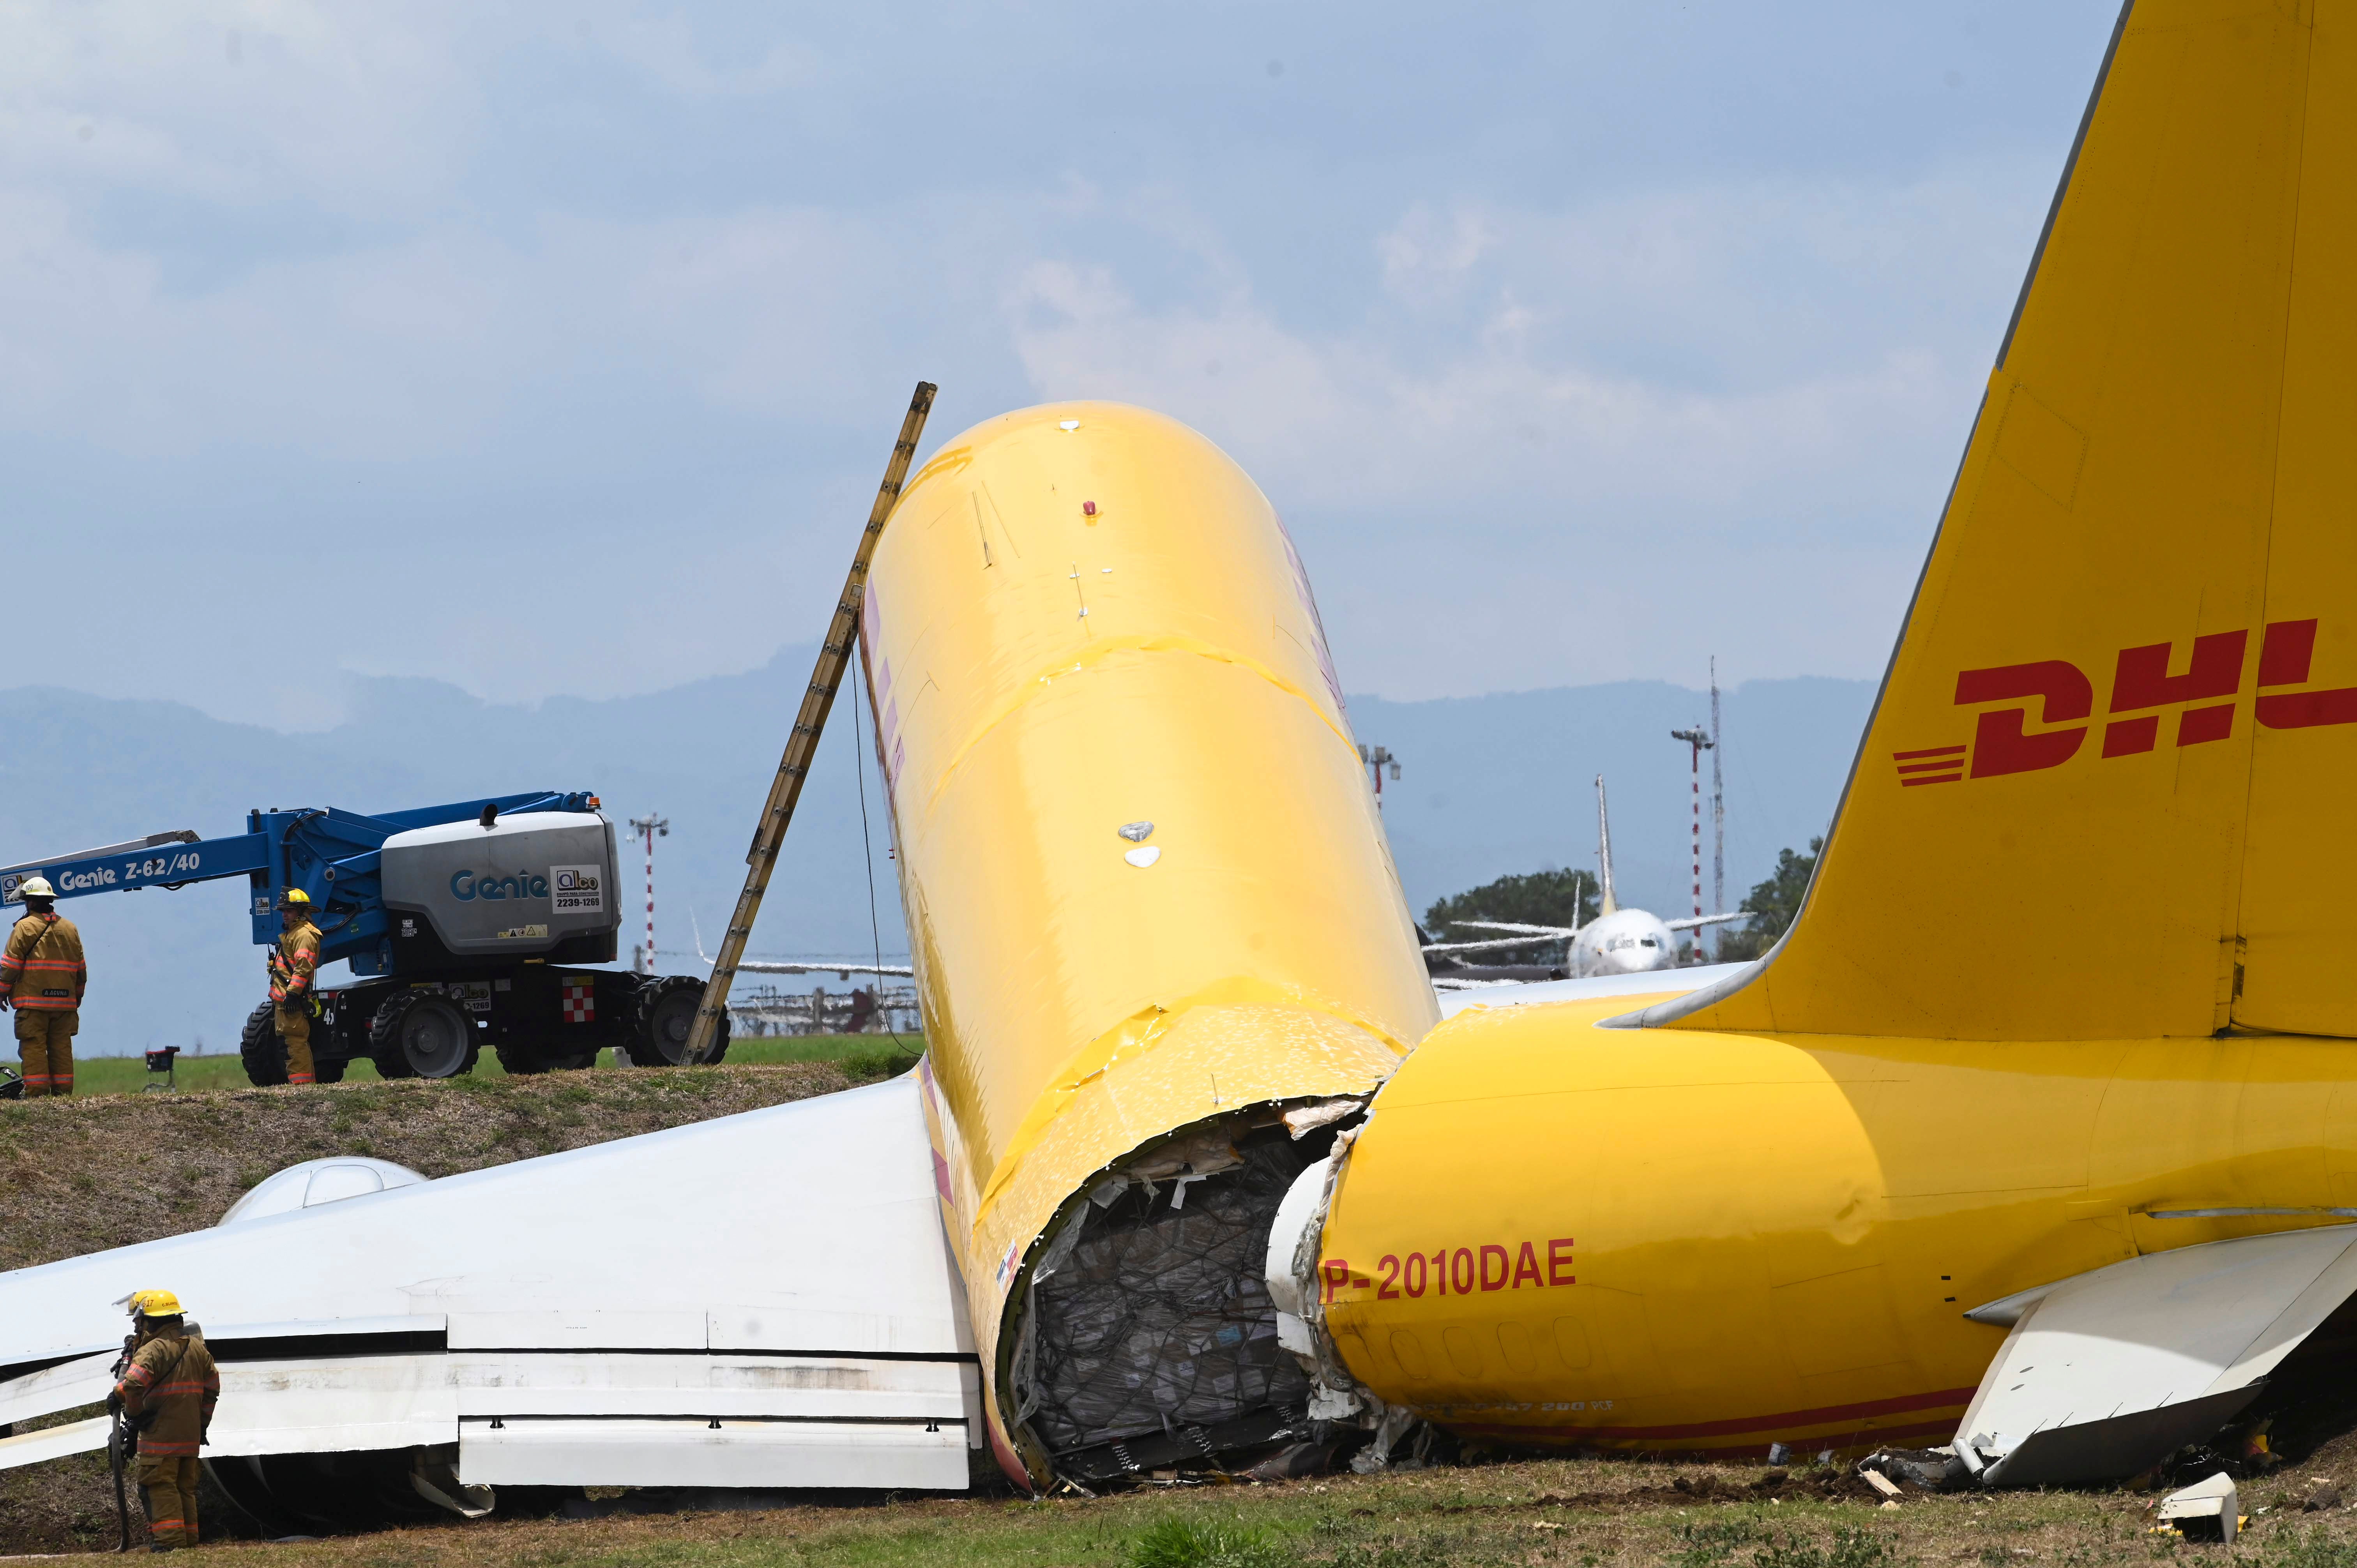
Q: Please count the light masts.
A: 3